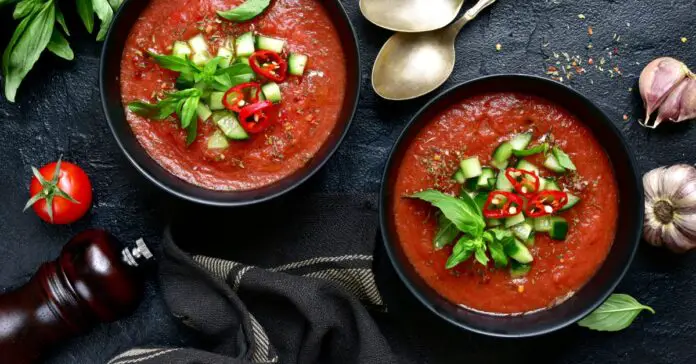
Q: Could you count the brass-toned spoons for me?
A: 2